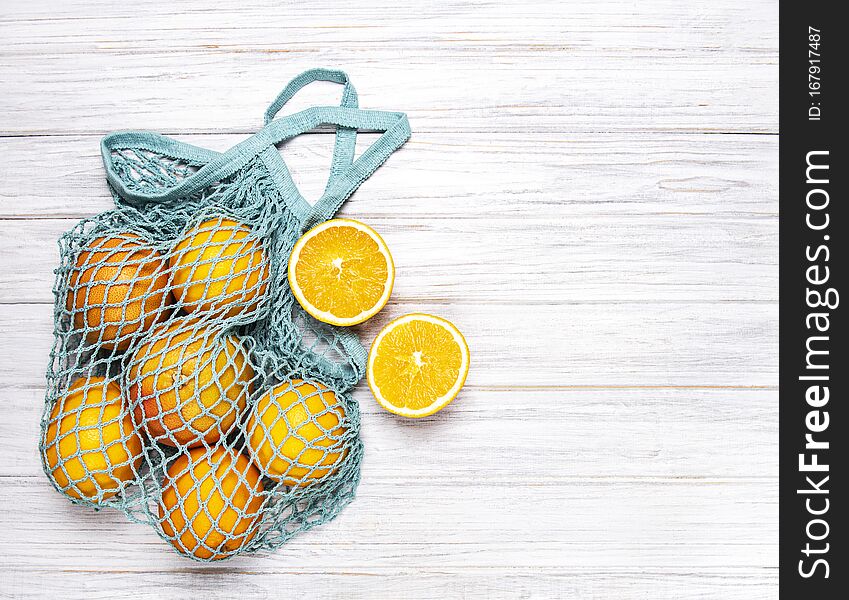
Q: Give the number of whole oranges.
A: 6